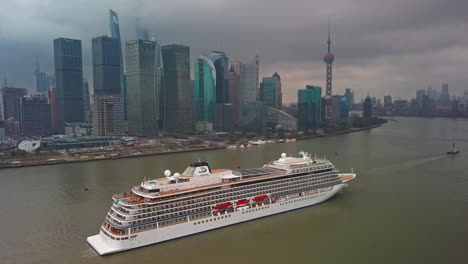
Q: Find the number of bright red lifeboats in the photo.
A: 3